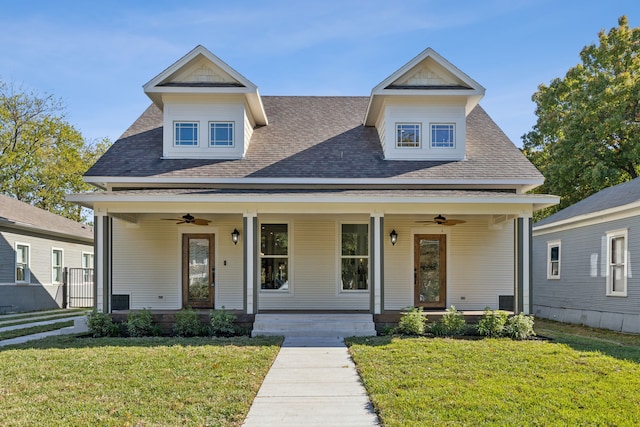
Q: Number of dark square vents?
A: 2